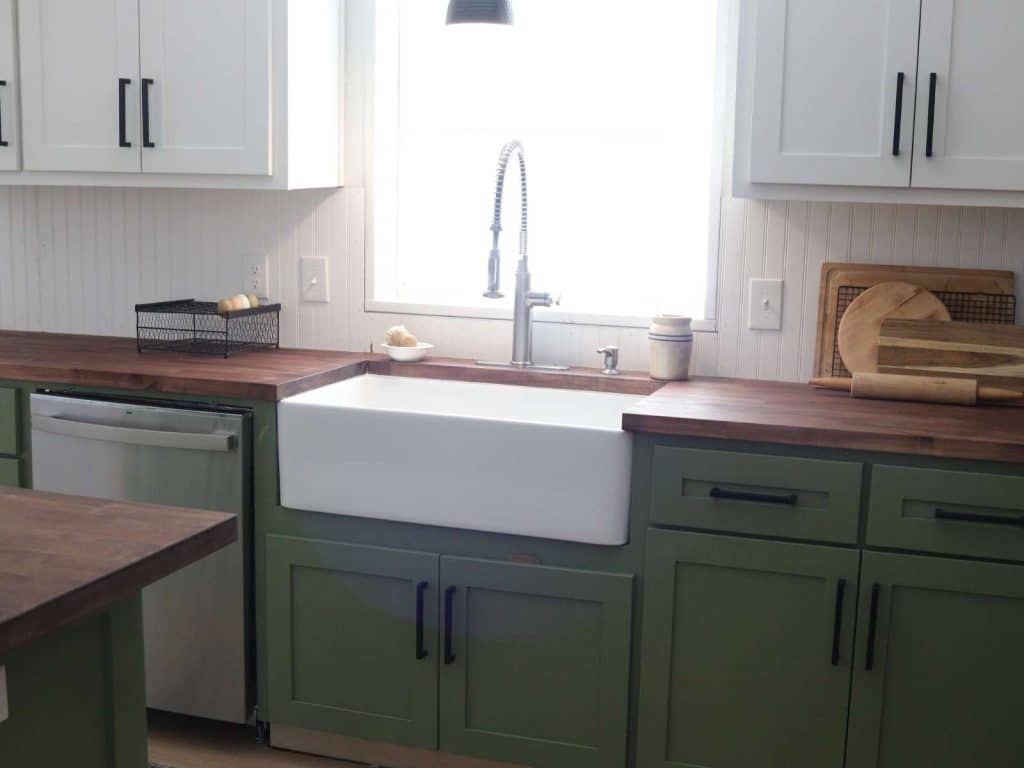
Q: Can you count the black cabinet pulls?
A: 11